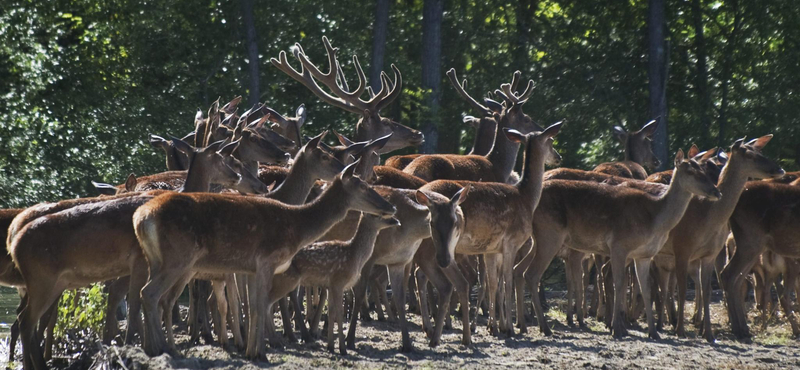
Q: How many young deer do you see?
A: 1